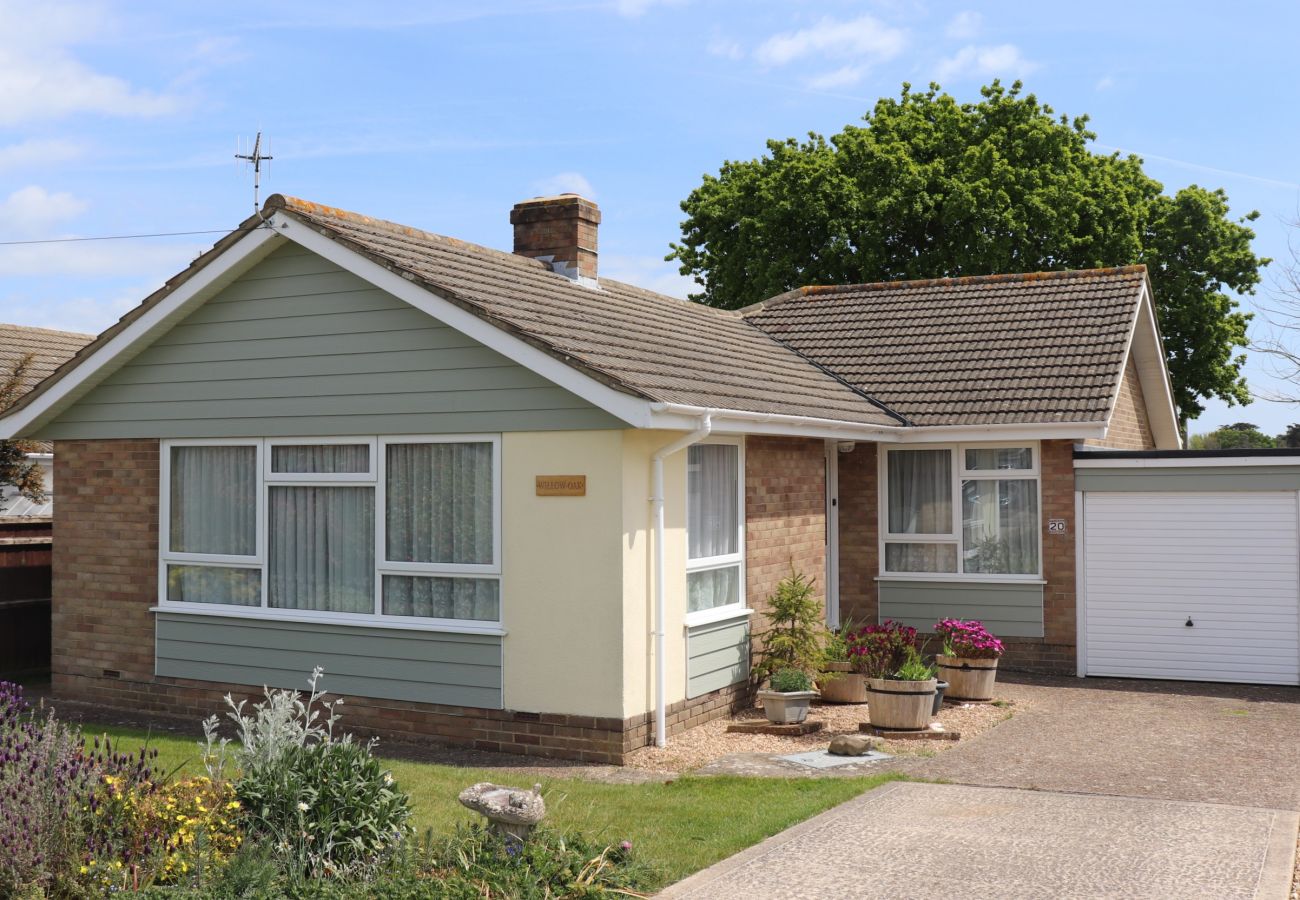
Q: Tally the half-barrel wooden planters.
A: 3